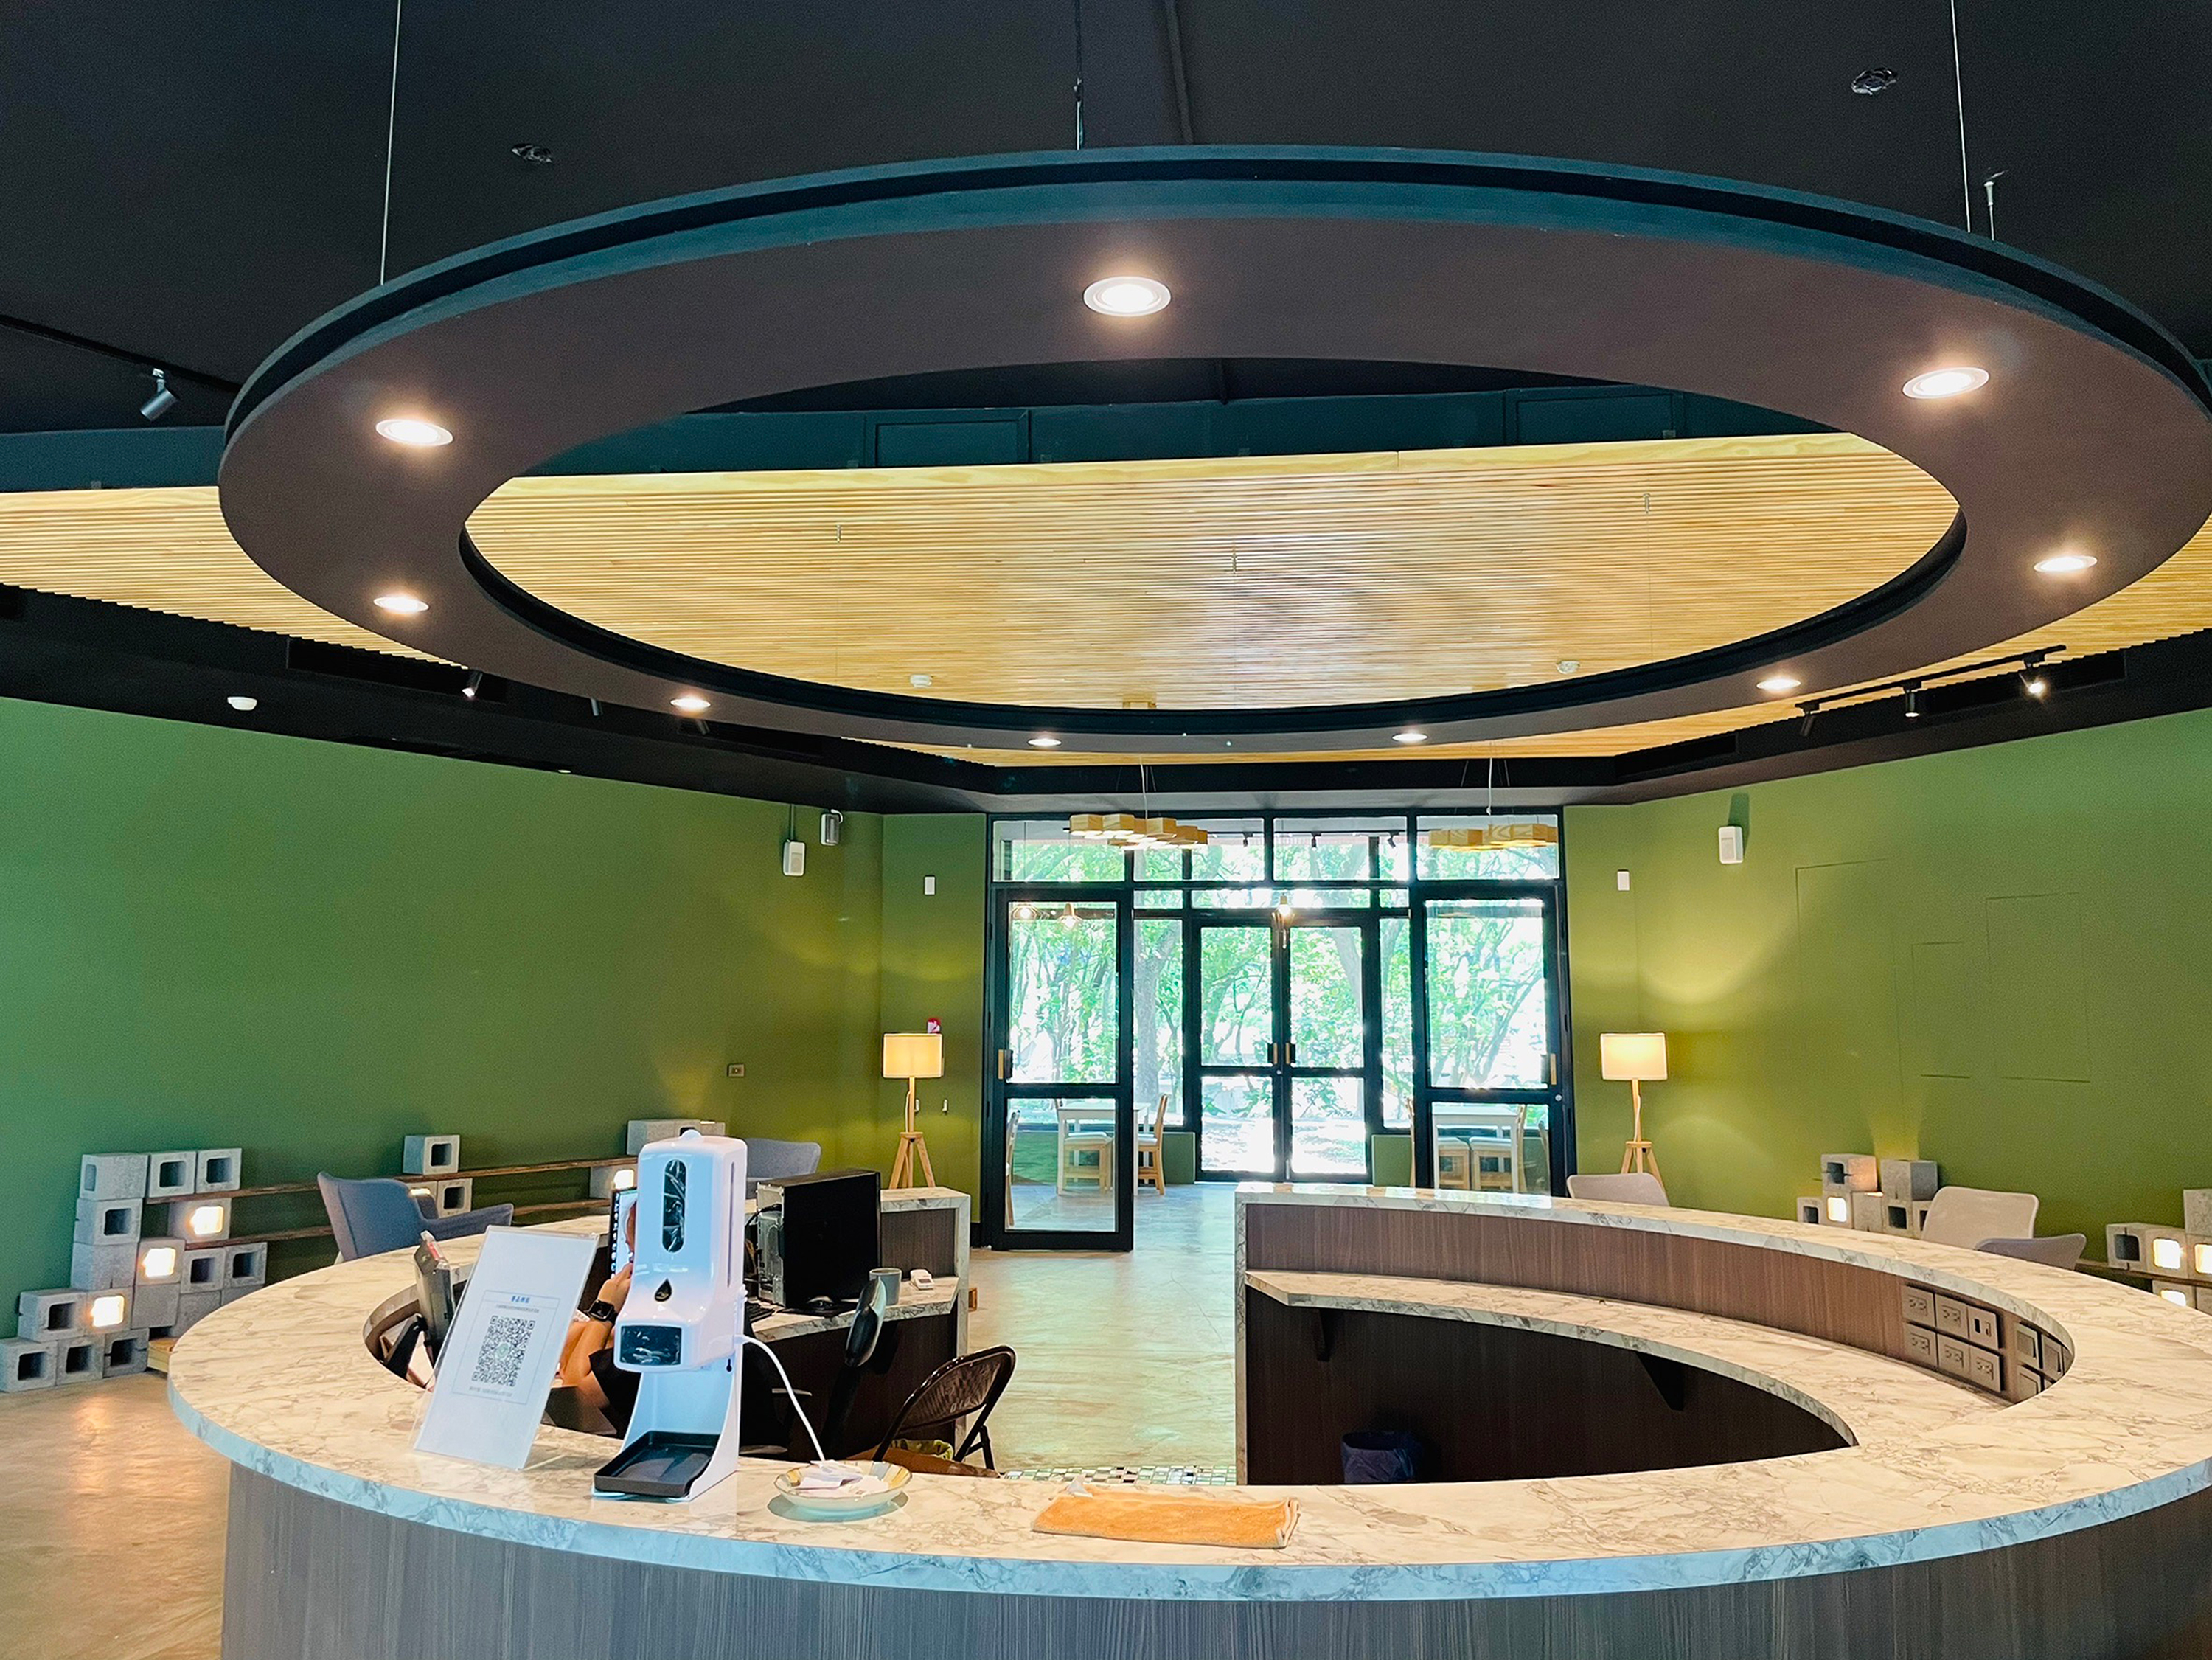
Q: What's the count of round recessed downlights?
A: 9